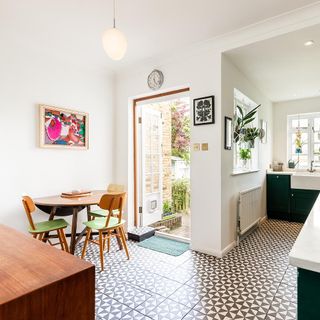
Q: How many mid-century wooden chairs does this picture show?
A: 3